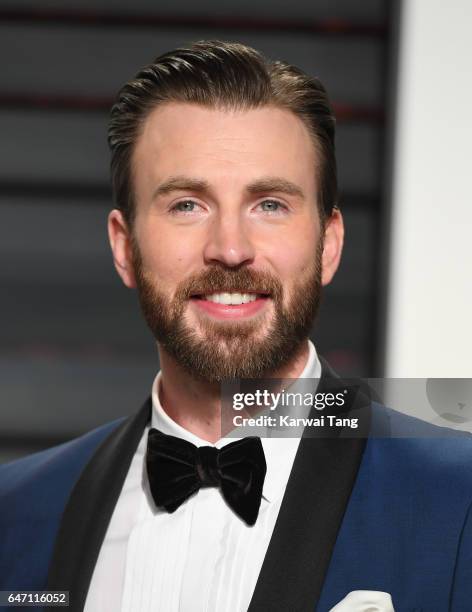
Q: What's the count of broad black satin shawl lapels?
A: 2